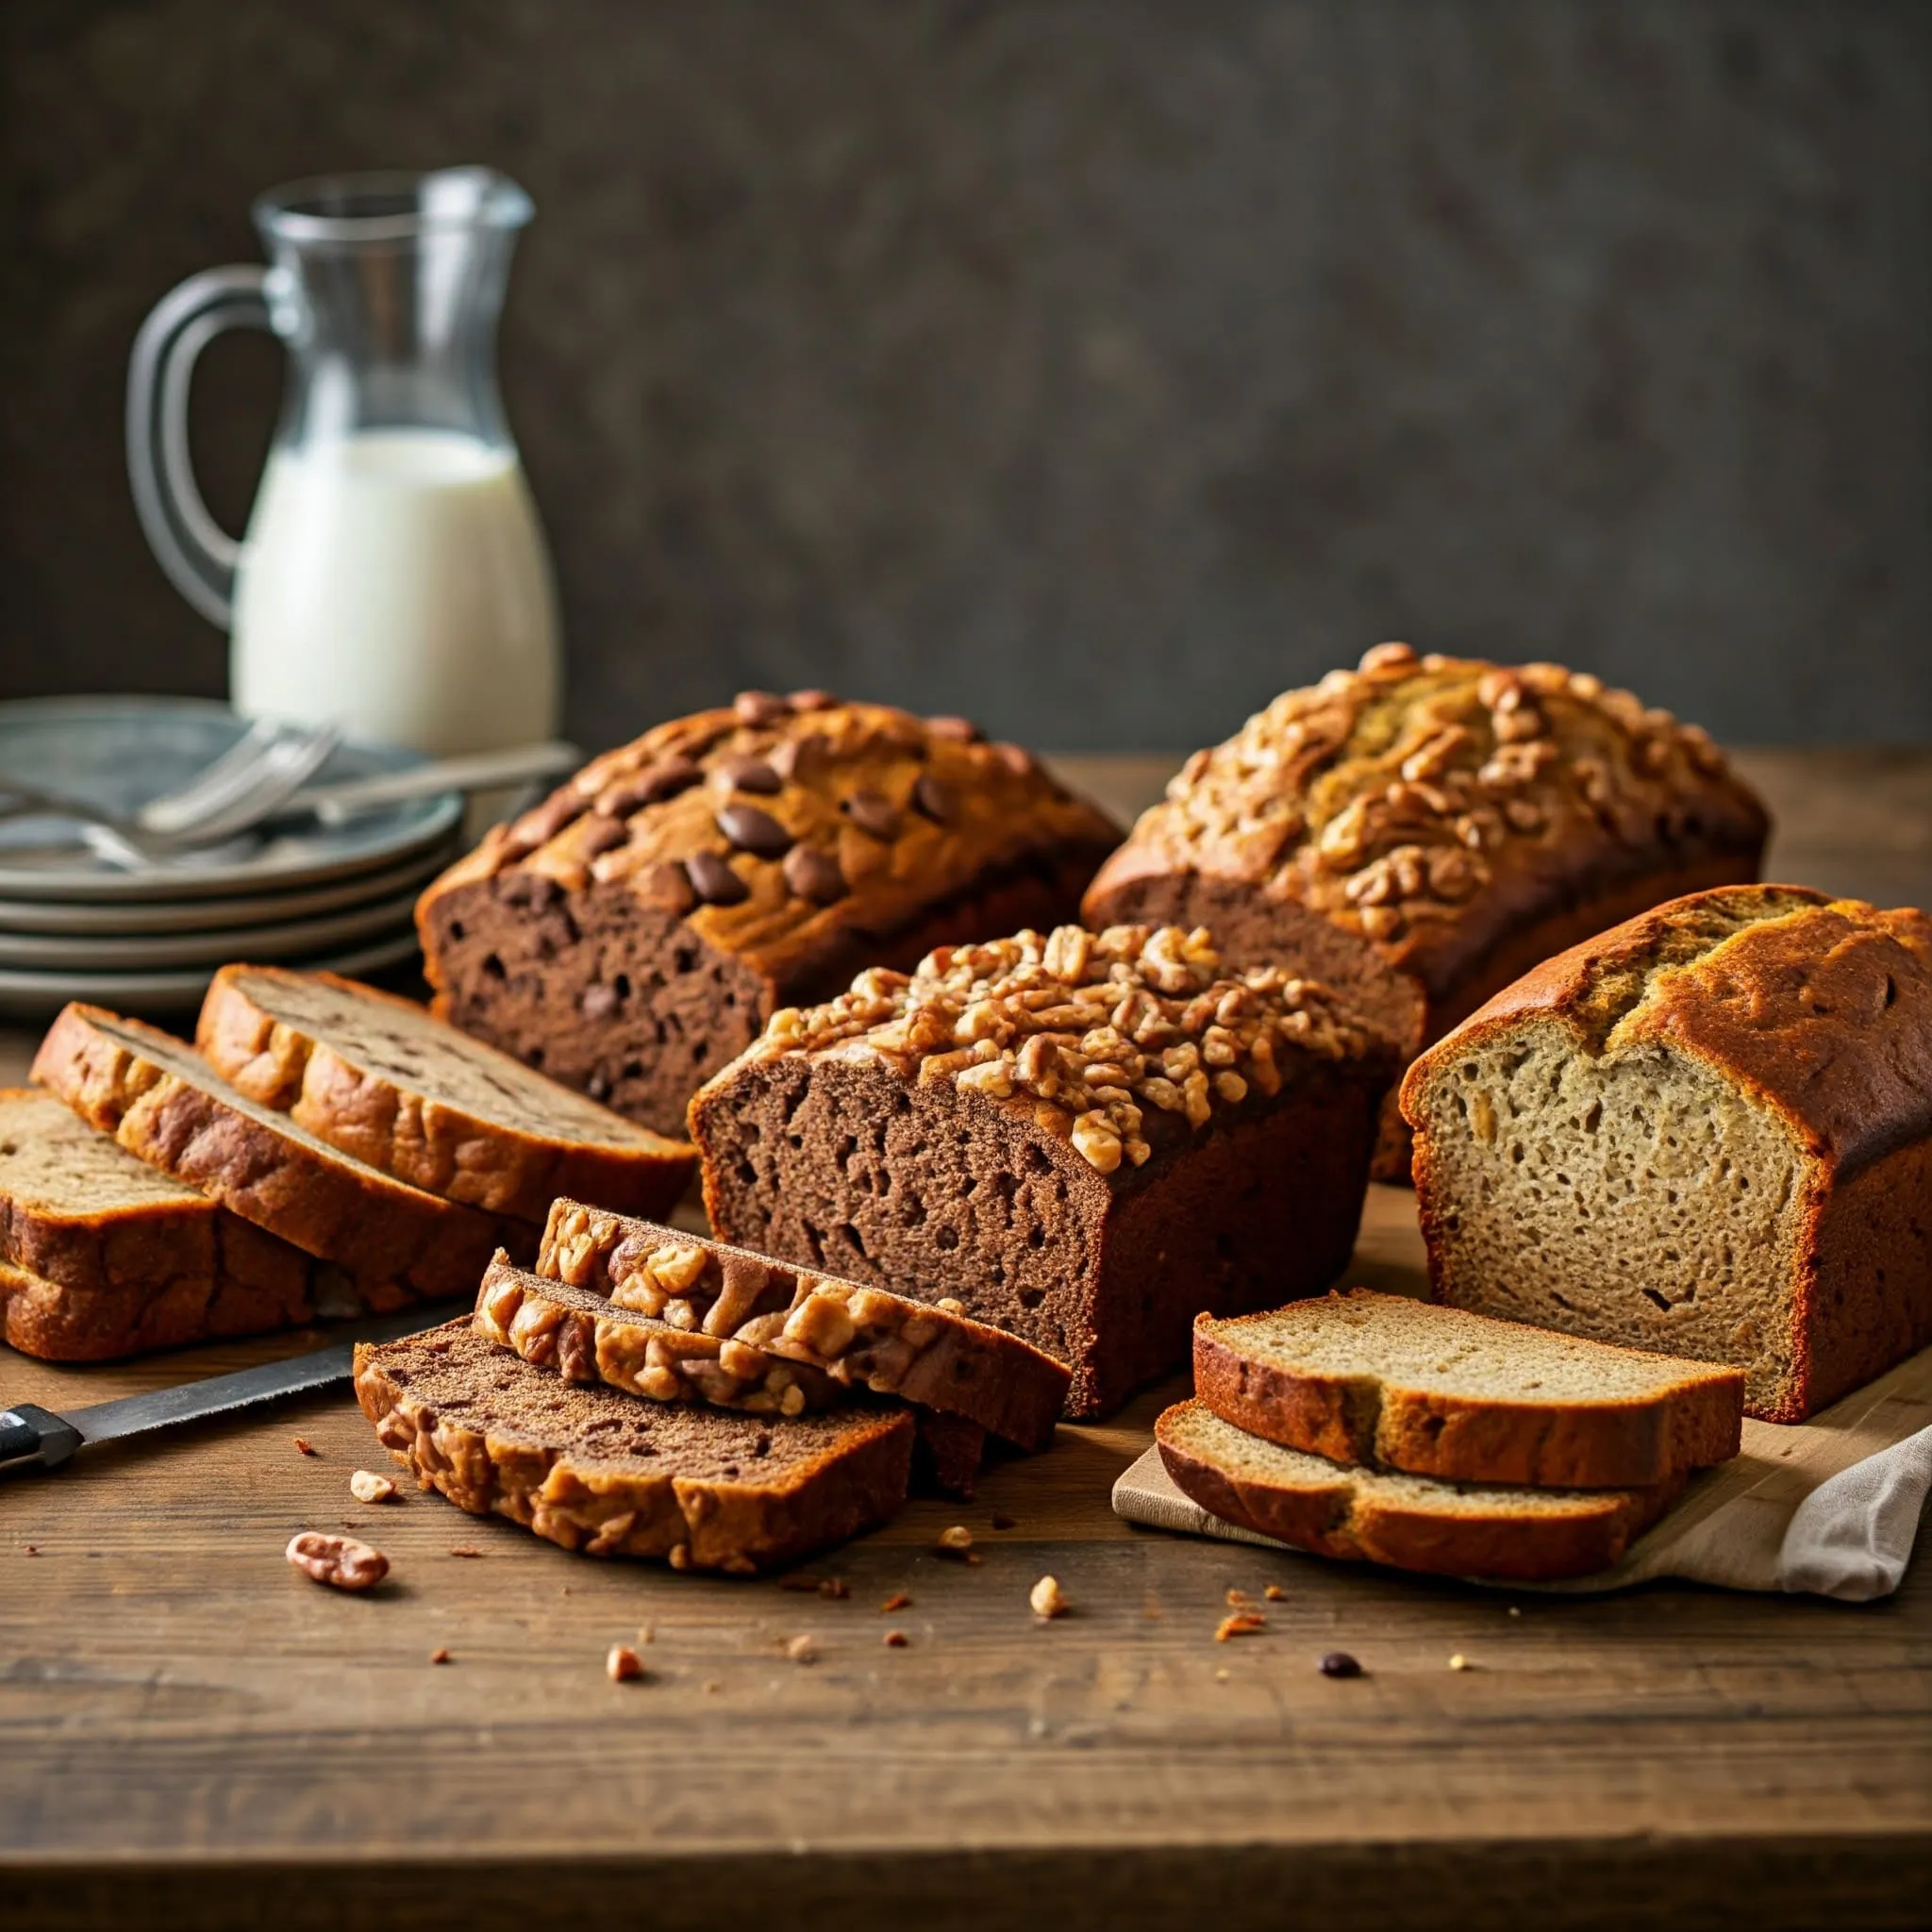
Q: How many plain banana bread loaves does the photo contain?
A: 1